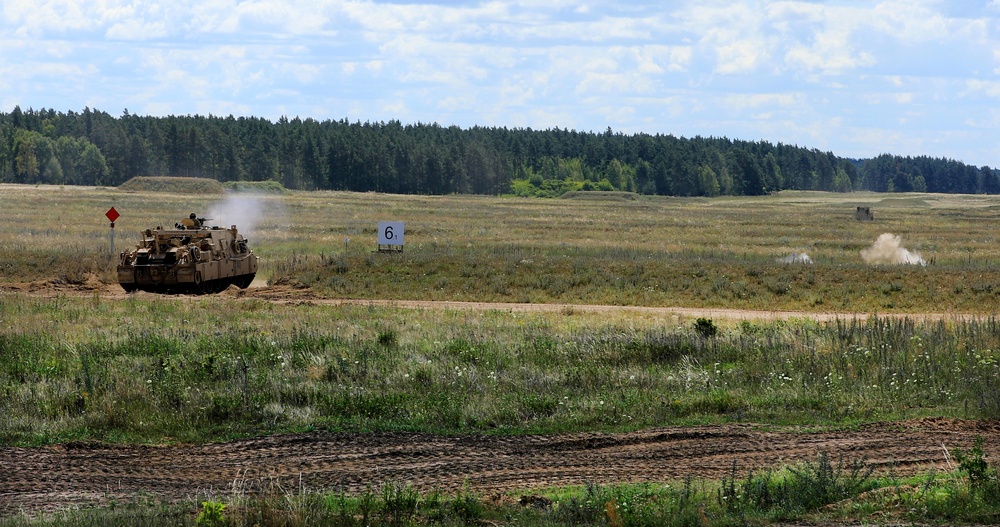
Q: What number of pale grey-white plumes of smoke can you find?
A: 3